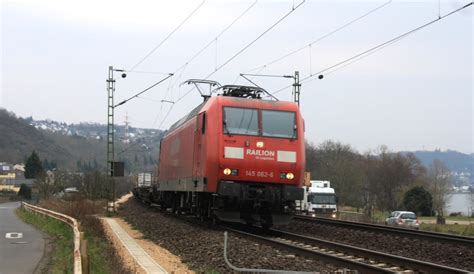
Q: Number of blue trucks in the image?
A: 0